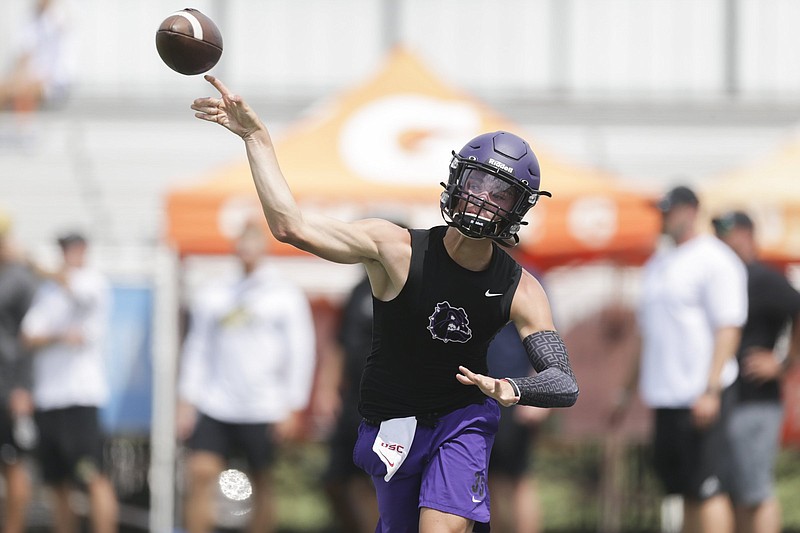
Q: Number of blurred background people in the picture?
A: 8